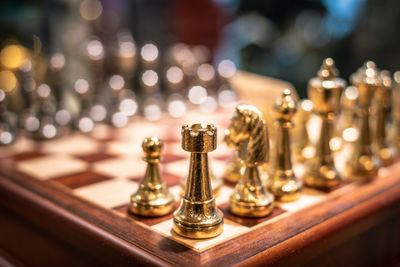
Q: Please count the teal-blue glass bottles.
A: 0